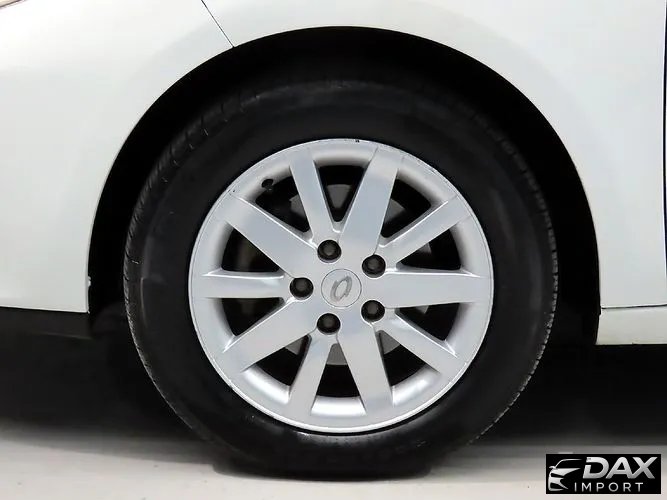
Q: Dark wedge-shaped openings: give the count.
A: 10